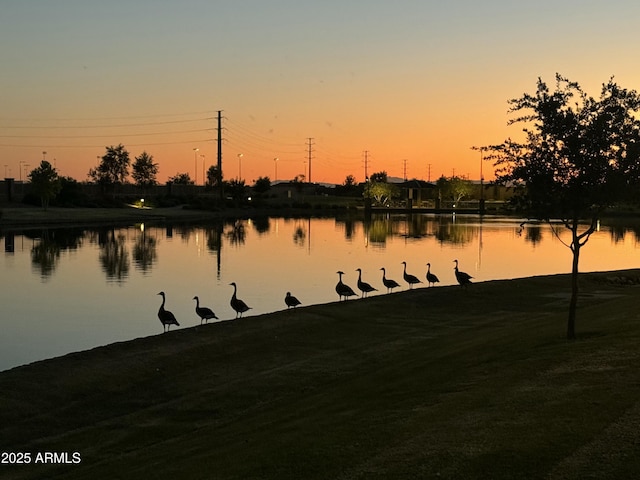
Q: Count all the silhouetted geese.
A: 10